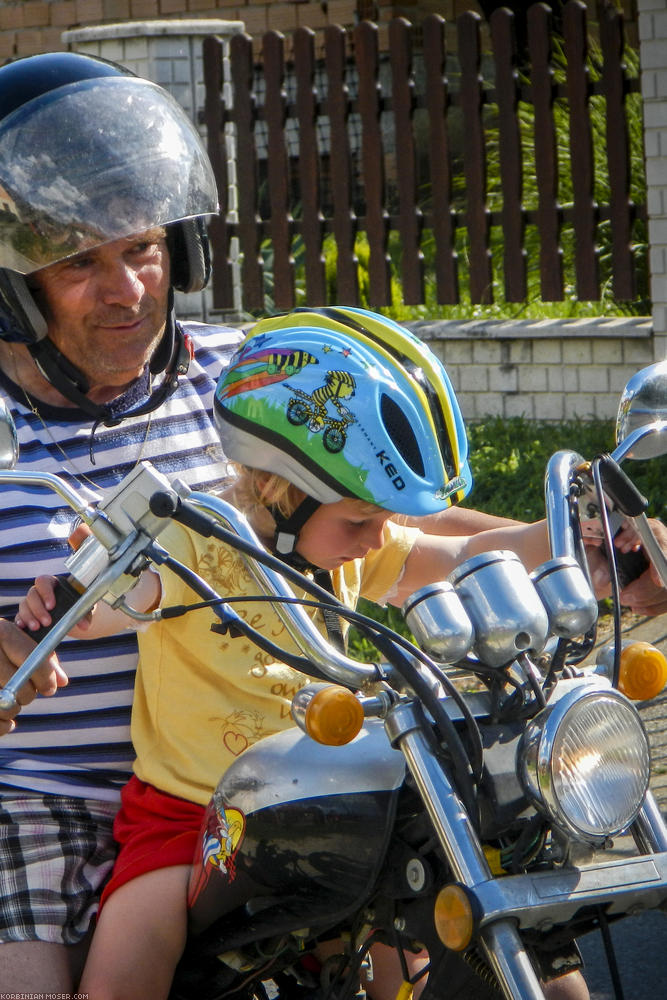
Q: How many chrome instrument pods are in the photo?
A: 3